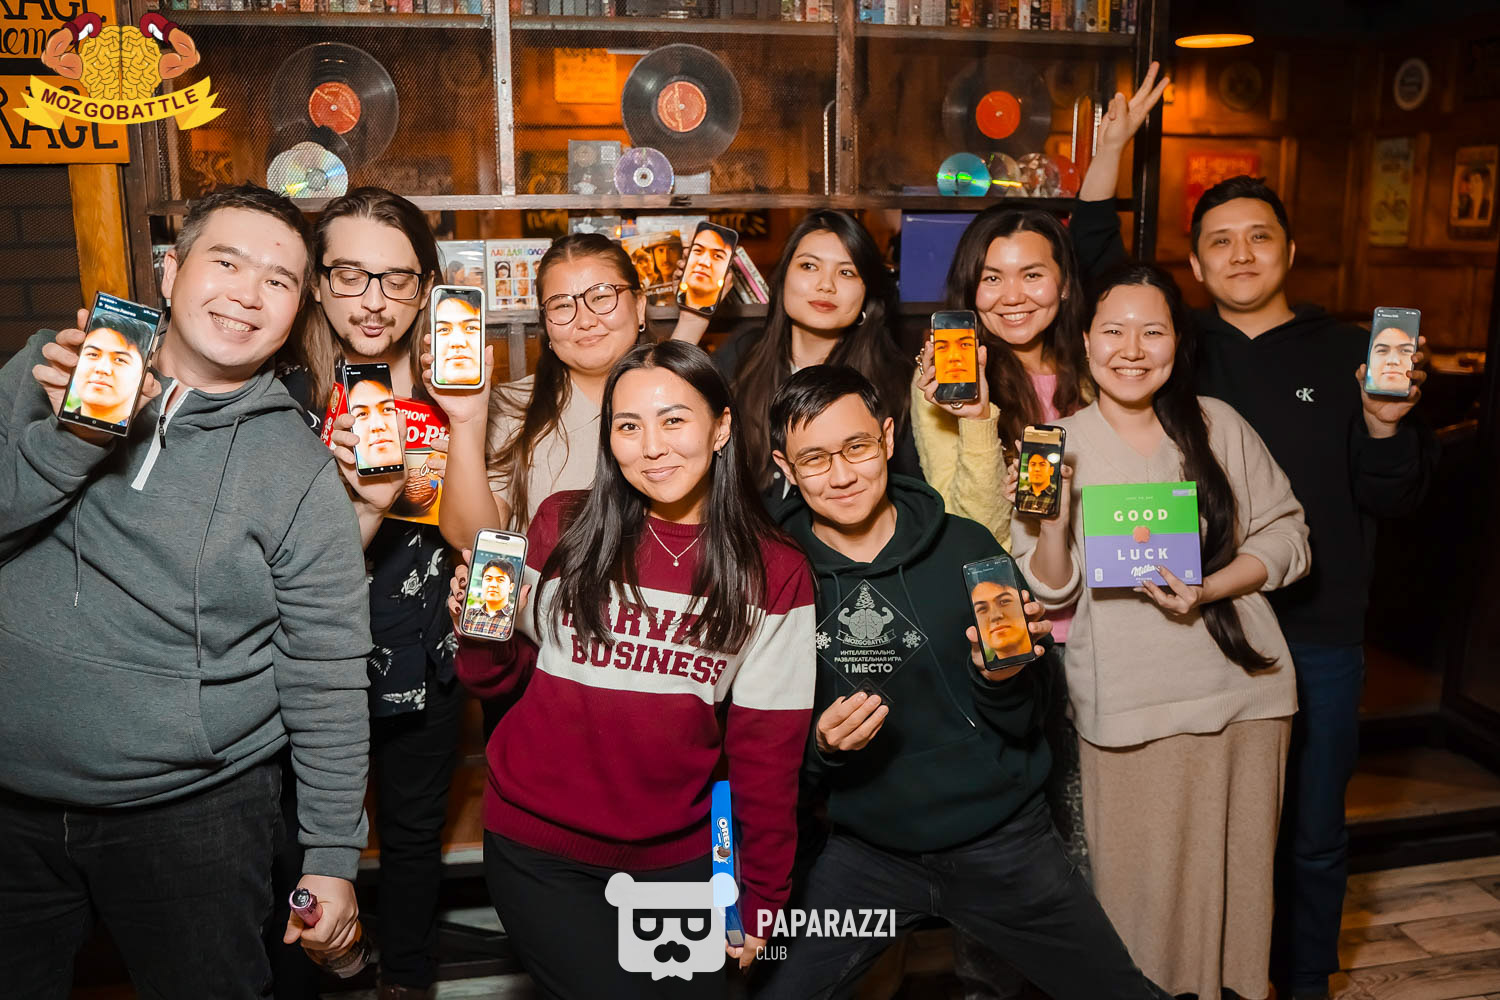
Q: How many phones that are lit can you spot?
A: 9